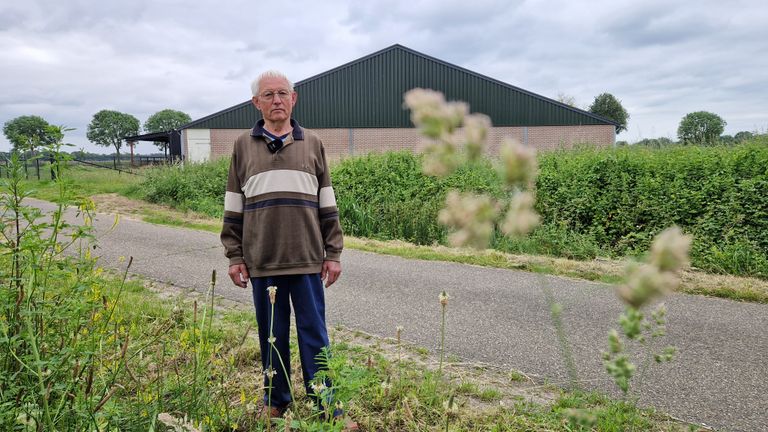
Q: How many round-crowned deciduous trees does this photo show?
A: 5